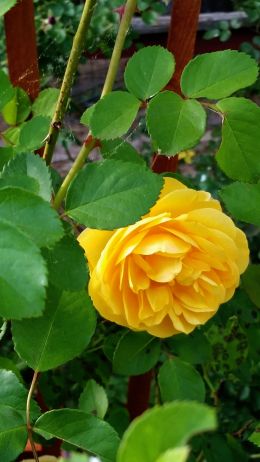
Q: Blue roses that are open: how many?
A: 0